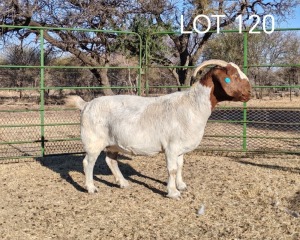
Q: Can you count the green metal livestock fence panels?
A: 2